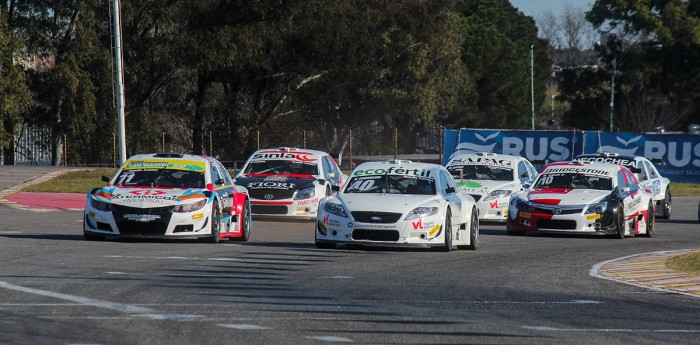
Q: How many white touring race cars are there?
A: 6